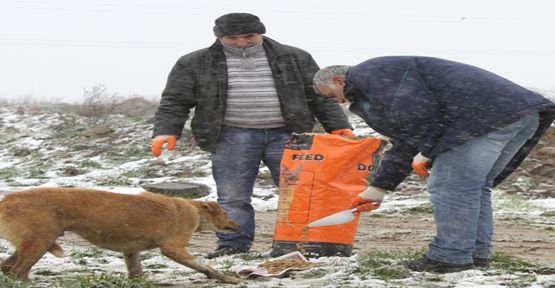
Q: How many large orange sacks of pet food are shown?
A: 1